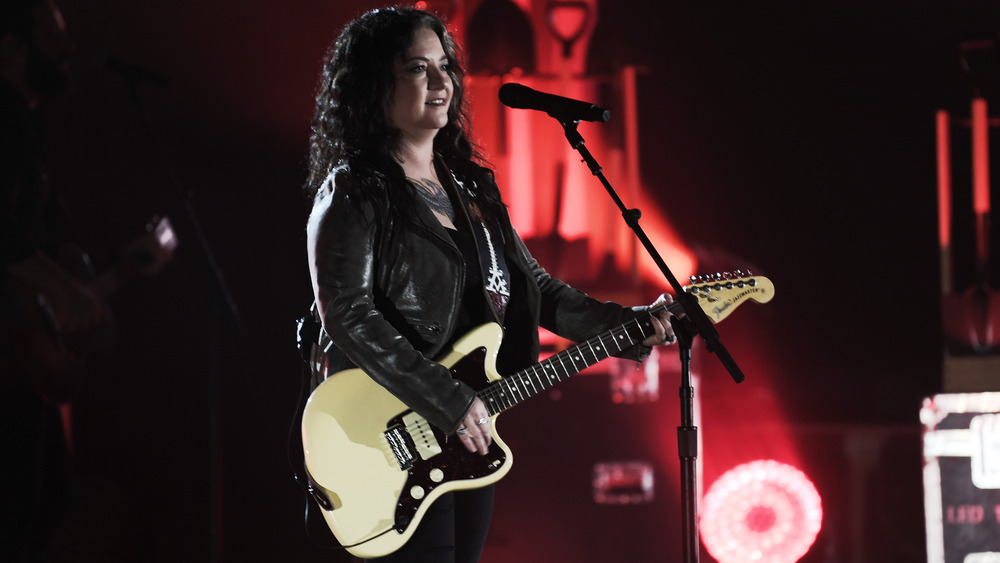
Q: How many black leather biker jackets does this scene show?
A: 1